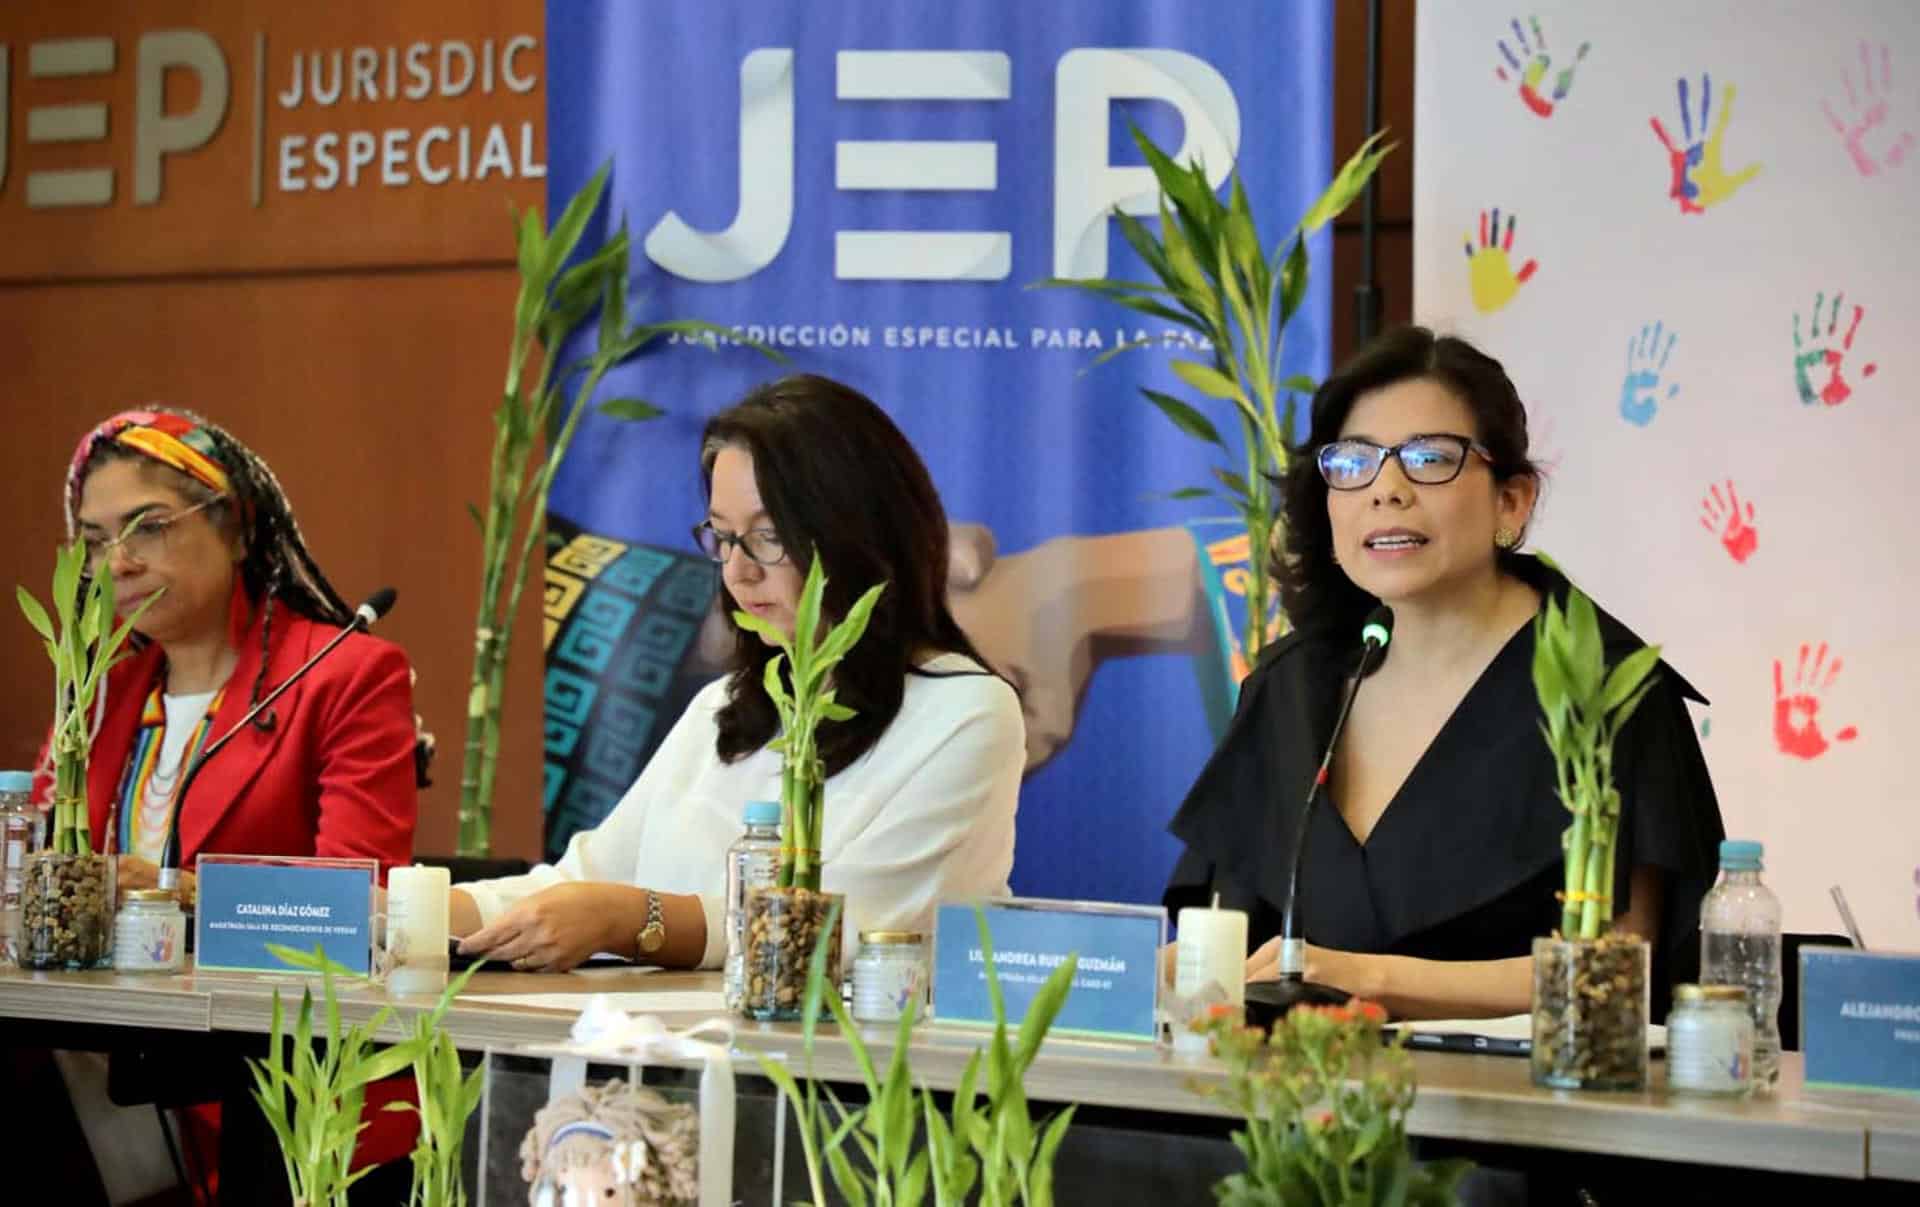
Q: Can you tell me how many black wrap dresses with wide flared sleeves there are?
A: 1